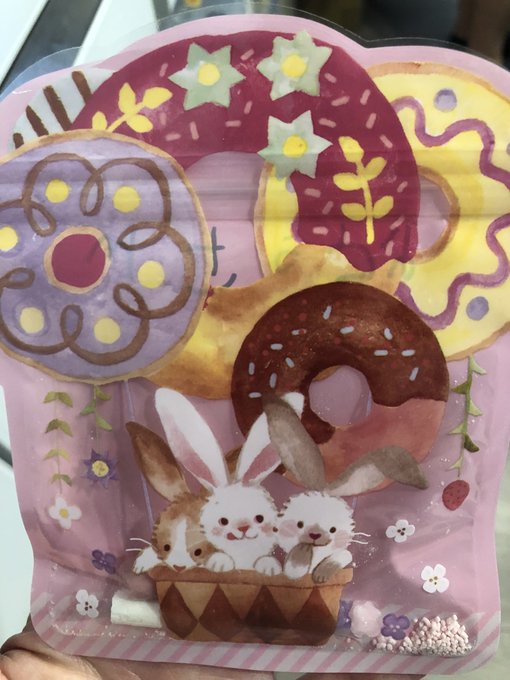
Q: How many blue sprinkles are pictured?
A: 12